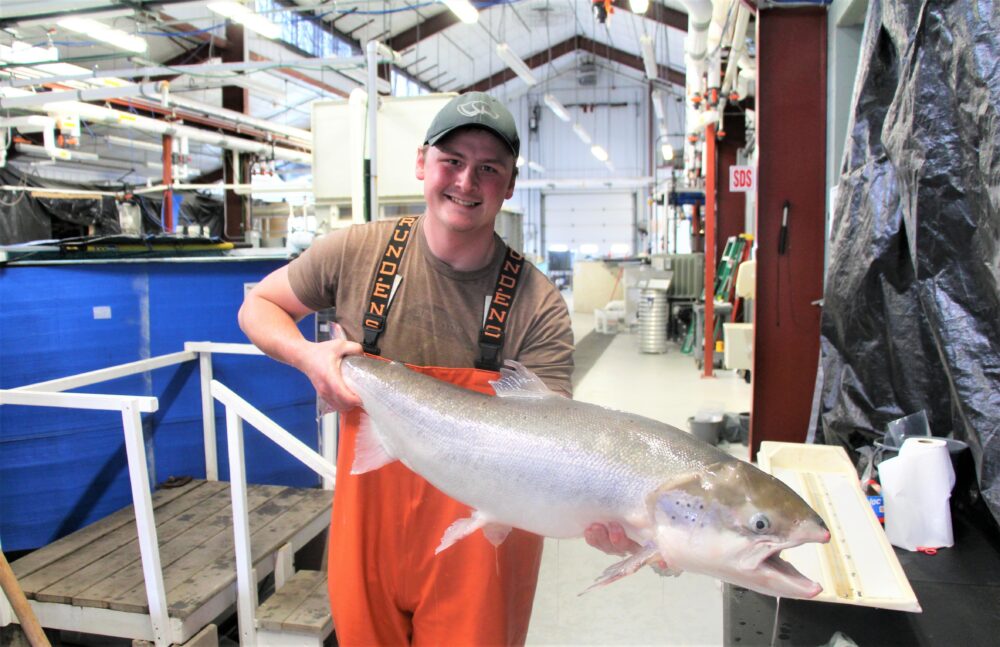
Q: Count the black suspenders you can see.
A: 2